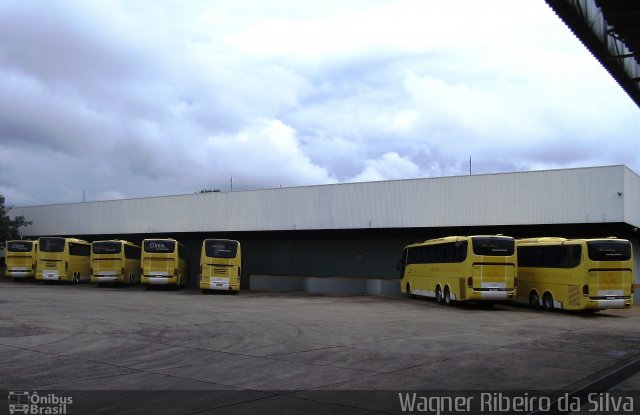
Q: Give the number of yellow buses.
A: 7